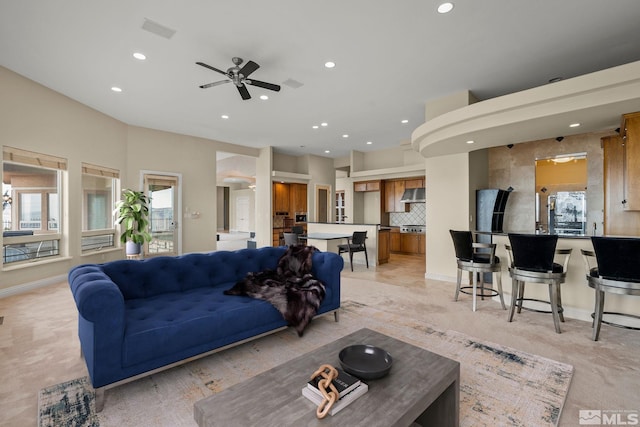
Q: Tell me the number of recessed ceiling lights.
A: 14